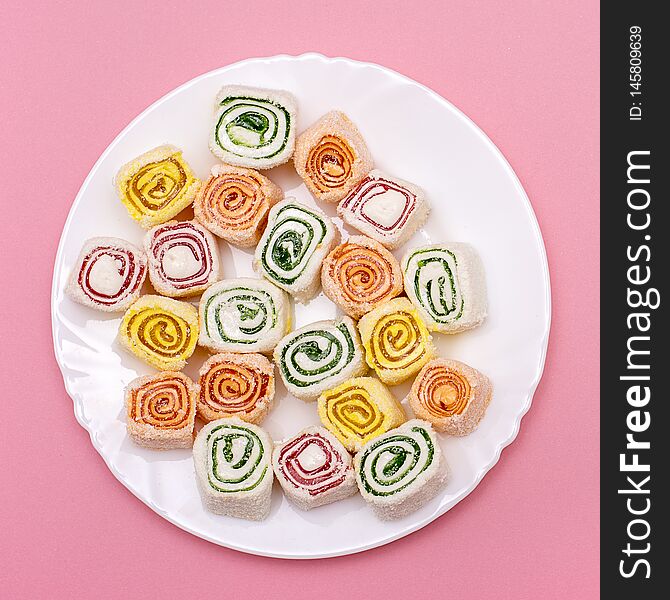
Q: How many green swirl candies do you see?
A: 7